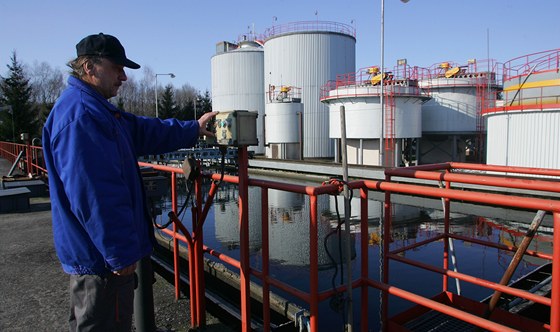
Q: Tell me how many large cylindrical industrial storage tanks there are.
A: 6